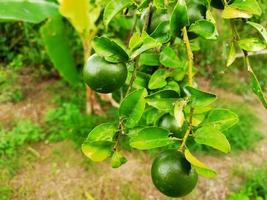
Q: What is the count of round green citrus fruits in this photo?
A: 3